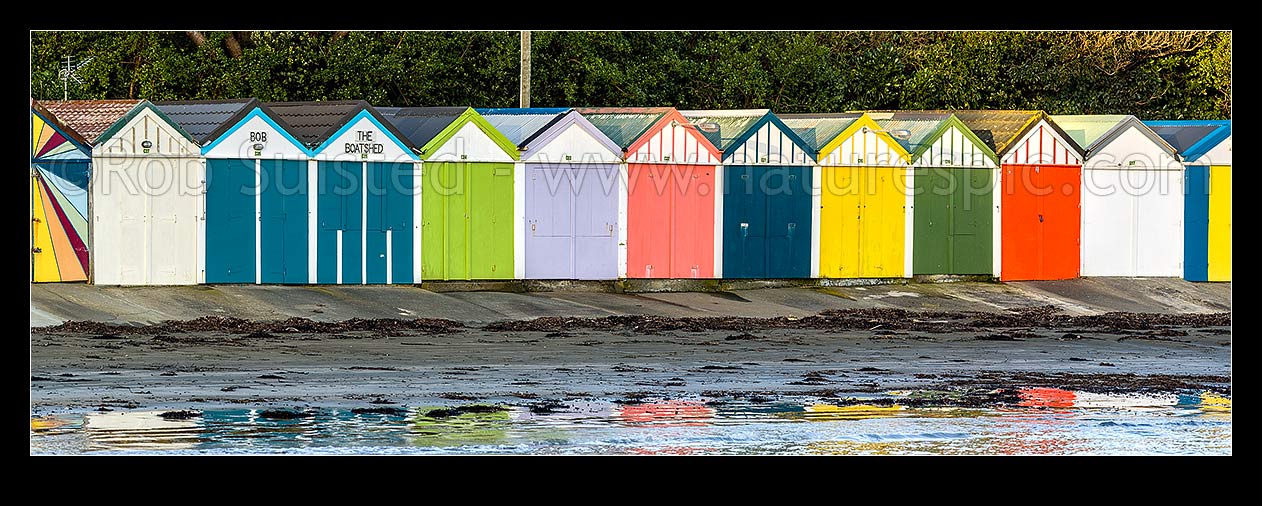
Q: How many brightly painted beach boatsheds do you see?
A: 13